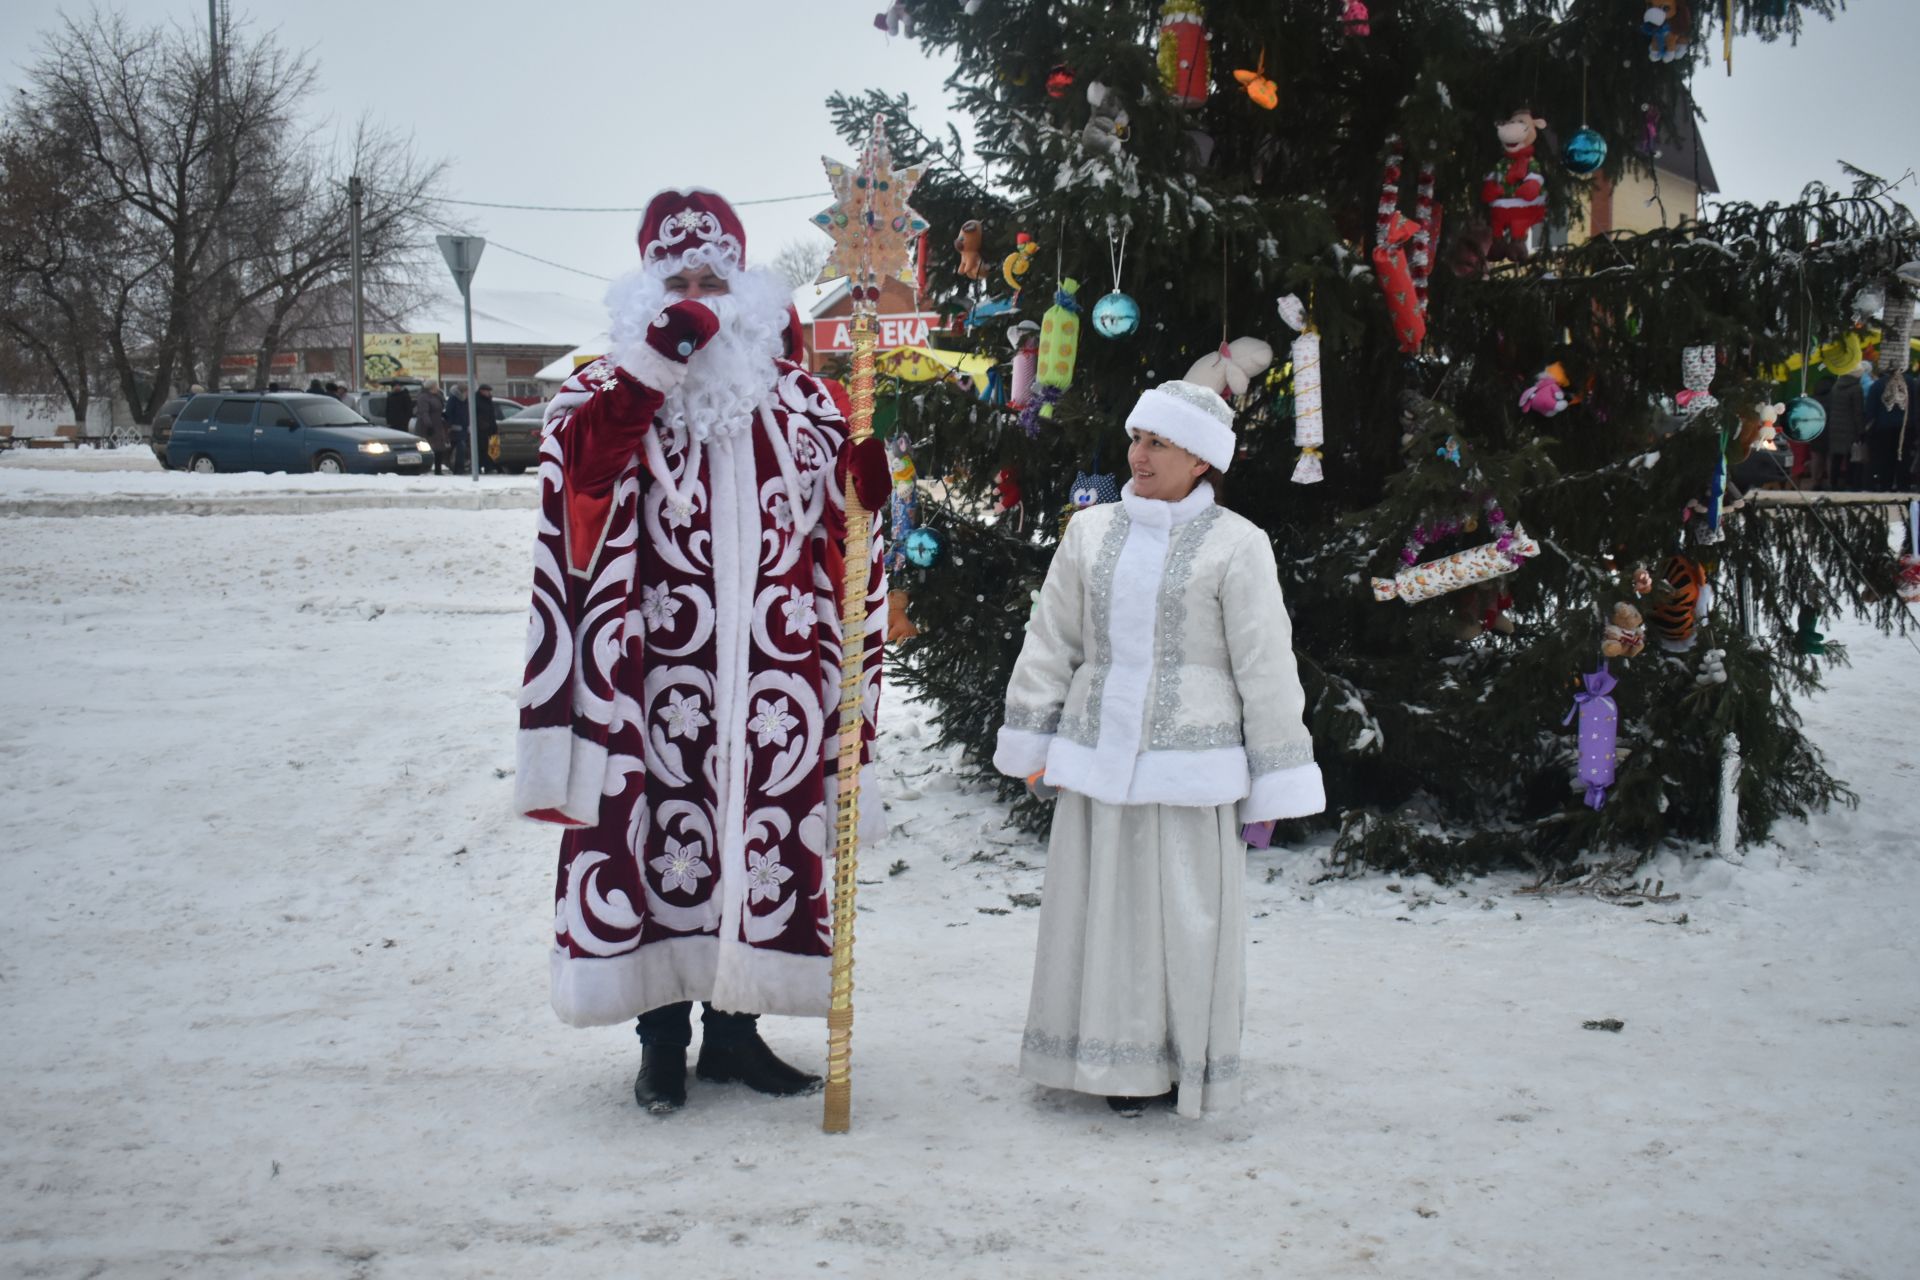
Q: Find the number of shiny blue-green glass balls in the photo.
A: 4